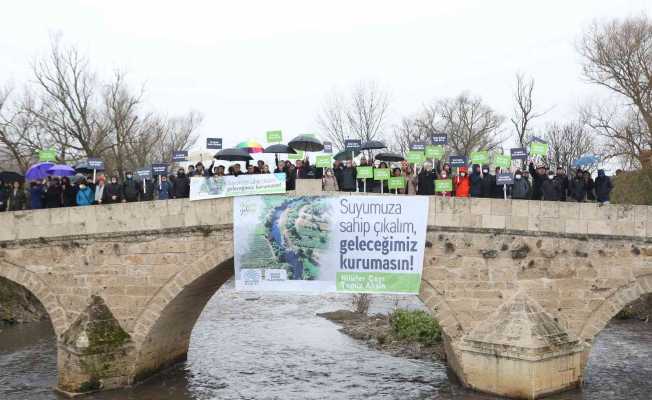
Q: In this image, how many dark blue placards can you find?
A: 12